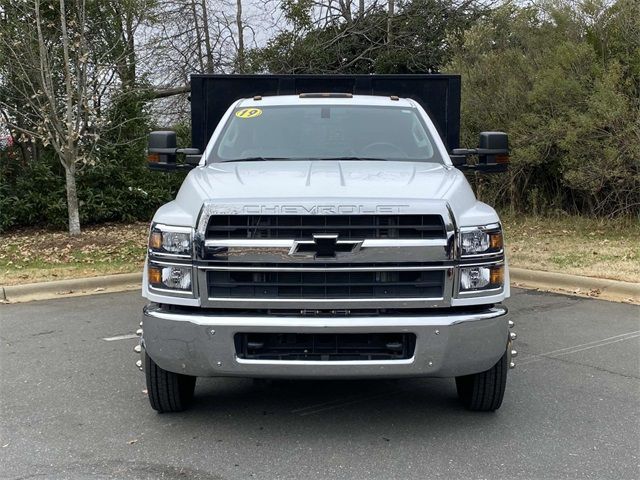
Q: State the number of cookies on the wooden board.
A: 0